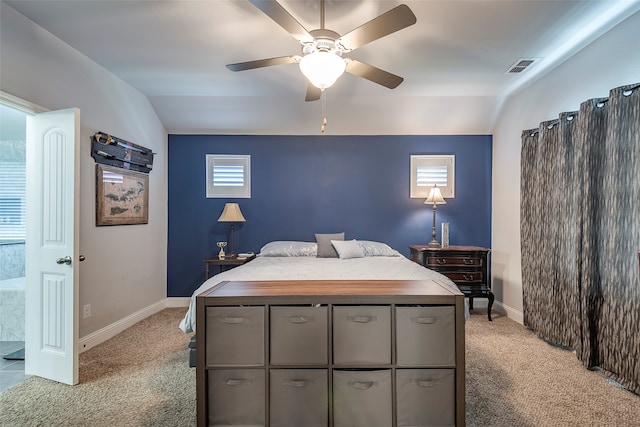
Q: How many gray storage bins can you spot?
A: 8